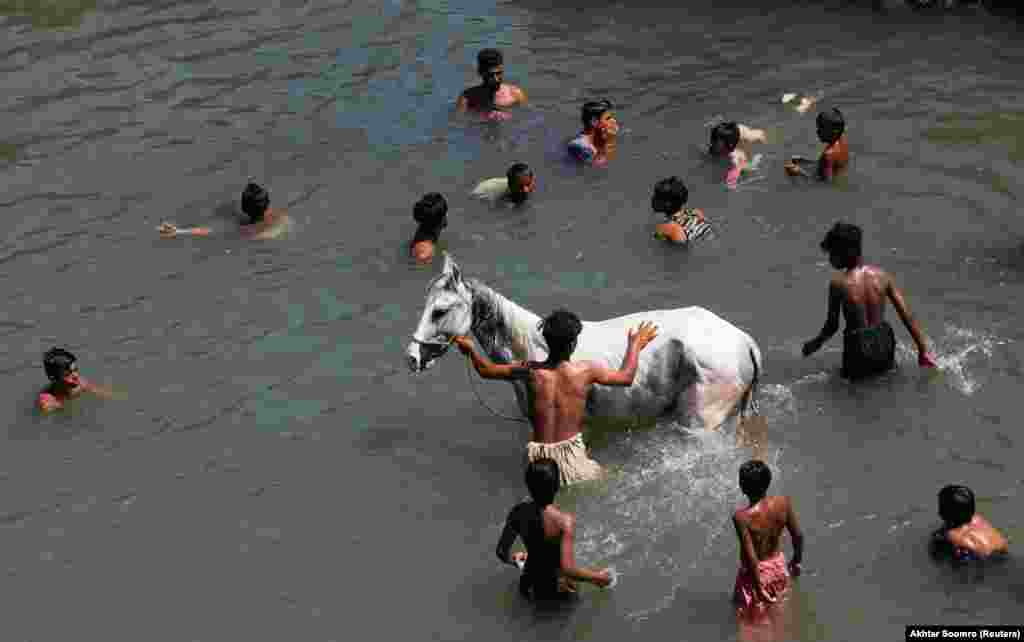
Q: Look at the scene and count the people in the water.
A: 14